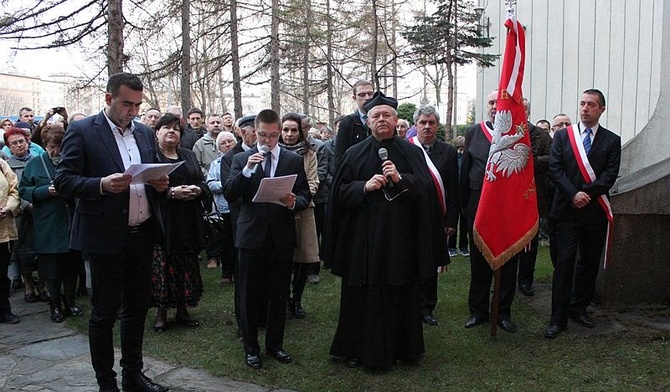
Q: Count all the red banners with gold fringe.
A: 1